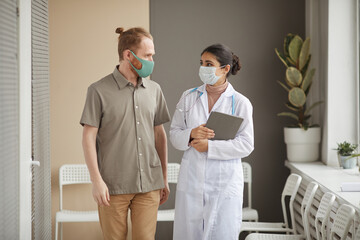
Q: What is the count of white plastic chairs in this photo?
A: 7